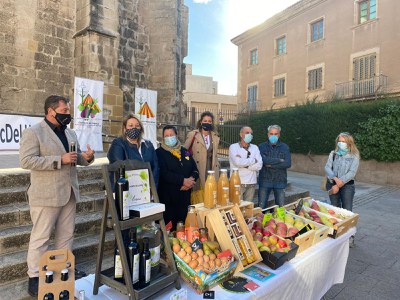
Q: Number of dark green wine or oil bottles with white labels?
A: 4